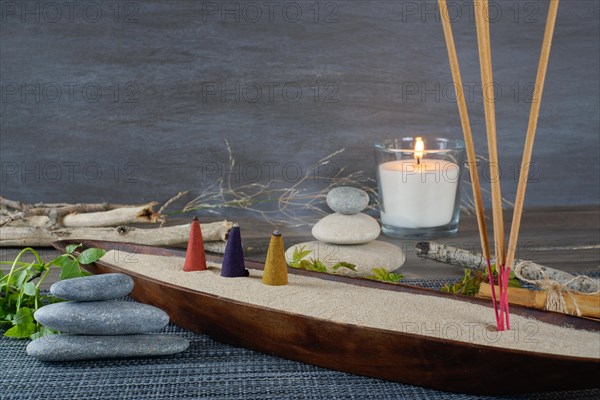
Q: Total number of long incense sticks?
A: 4